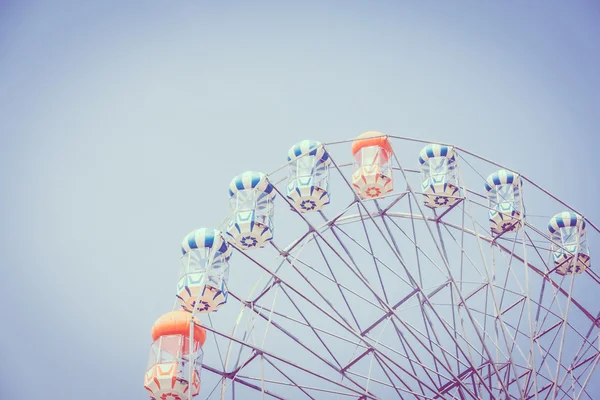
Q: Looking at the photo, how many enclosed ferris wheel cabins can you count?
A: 8